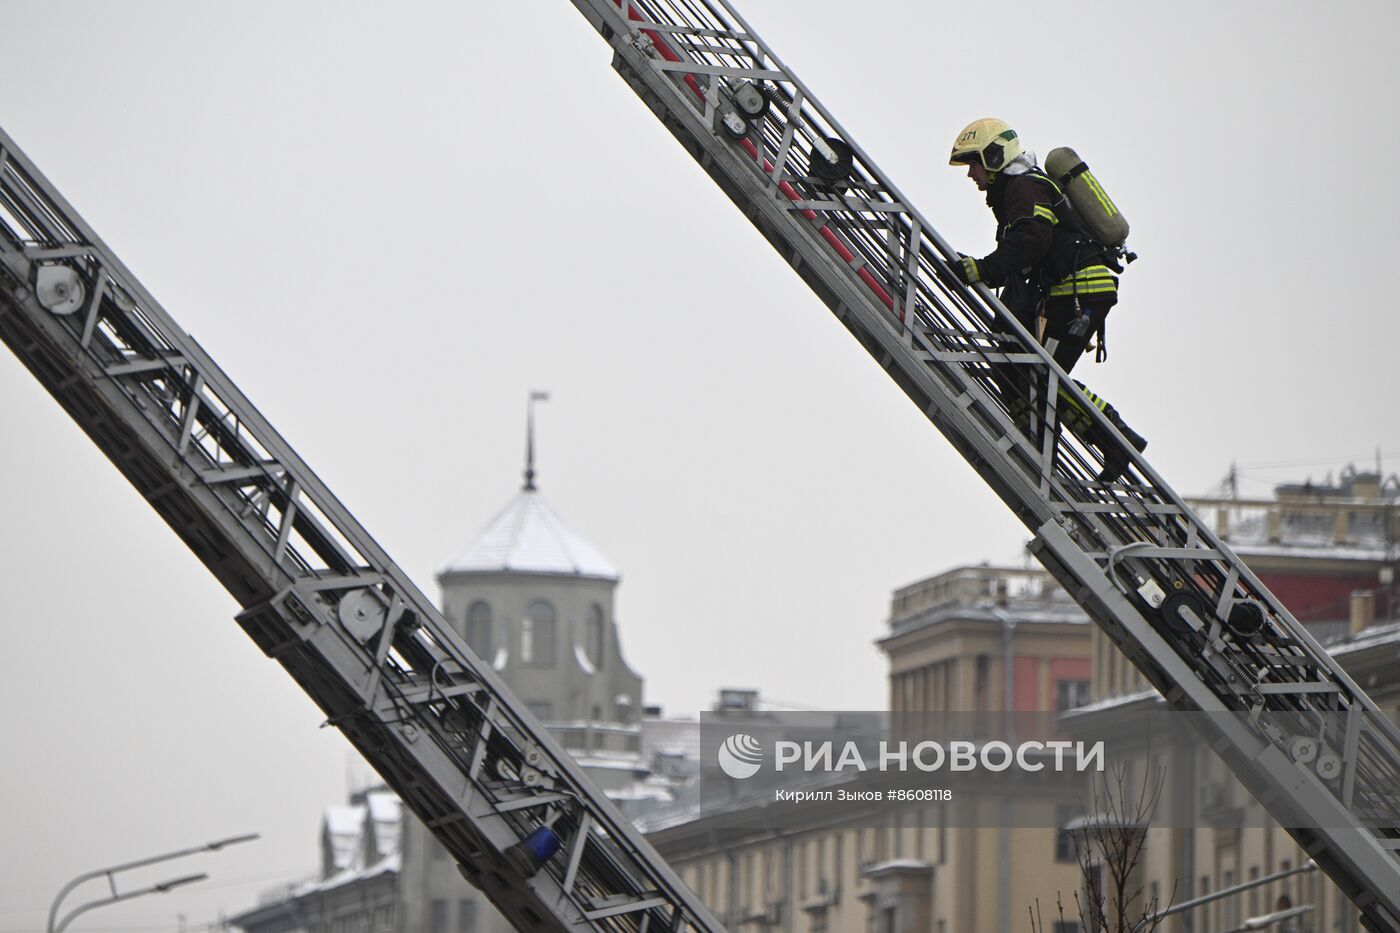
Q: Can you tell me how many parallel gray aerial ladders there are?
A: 2